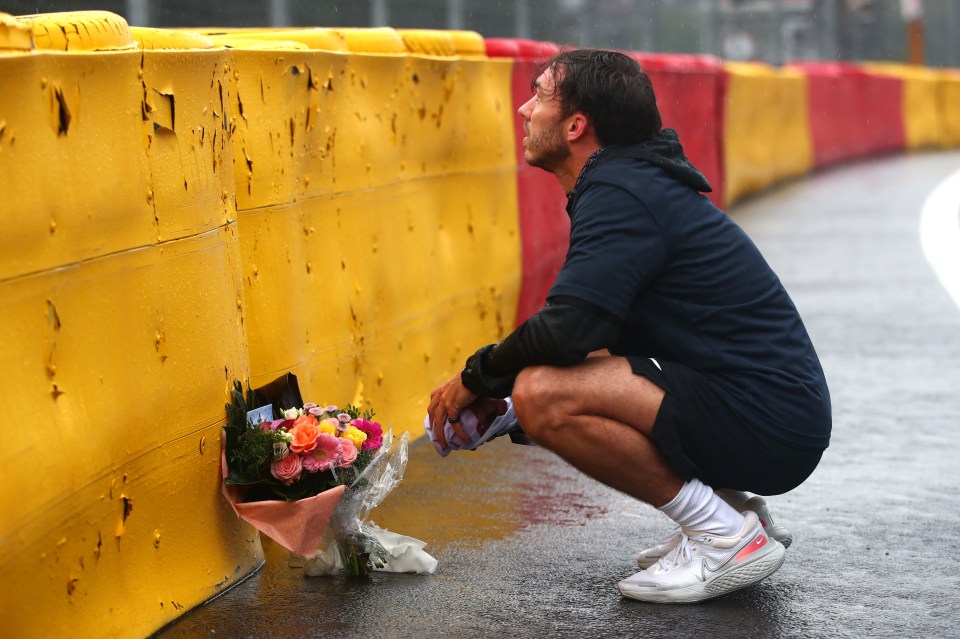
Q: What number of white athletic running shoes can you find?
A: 2